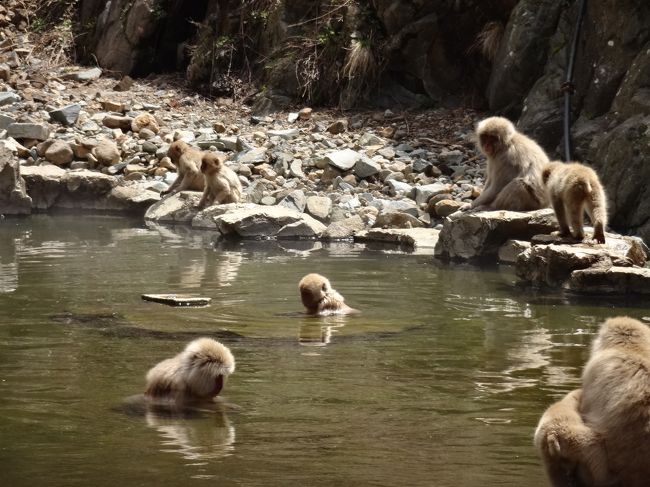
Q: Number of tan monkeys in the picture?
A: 8